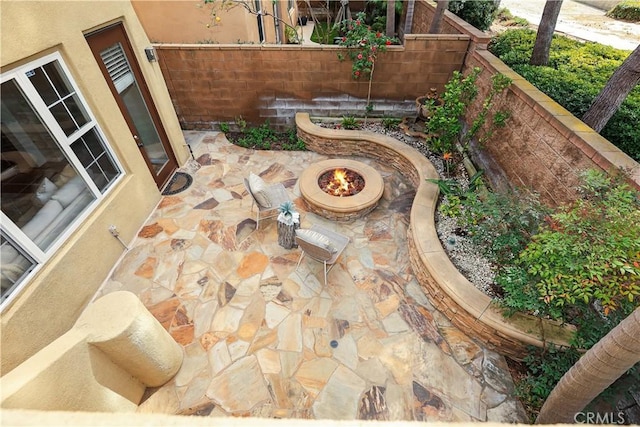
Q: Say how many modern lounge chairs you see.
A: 2